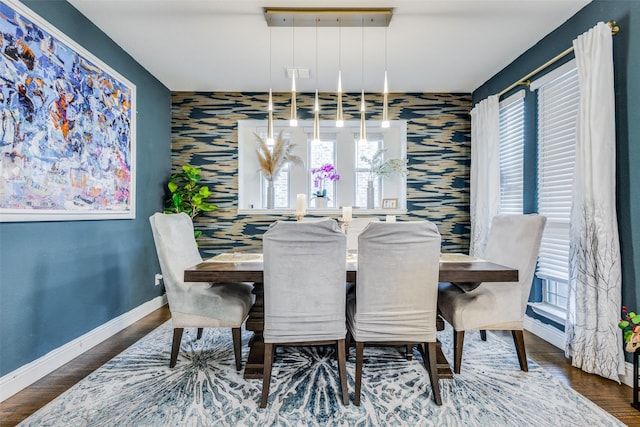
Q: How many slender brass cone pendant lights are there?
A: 6